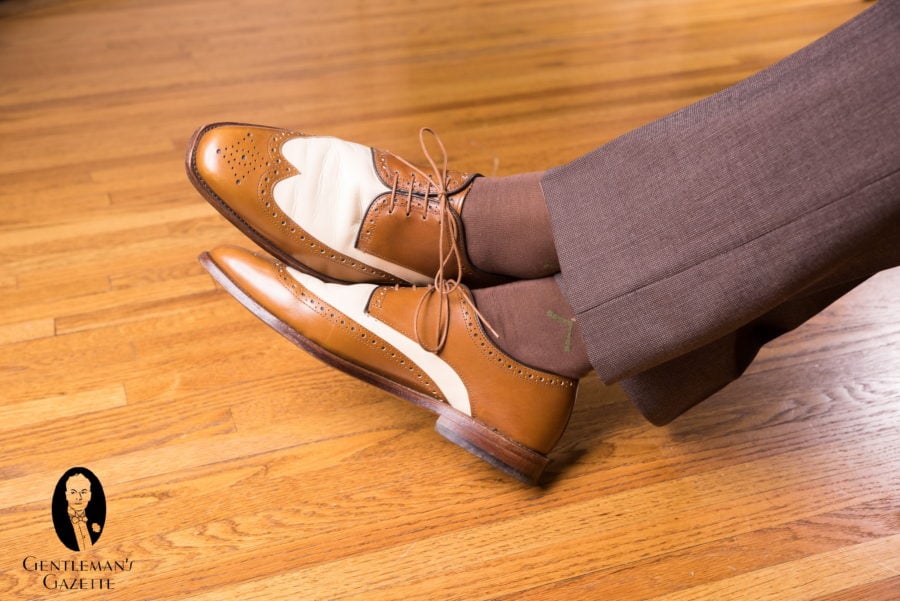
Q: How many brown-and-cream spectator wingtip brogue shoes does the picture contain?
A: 2